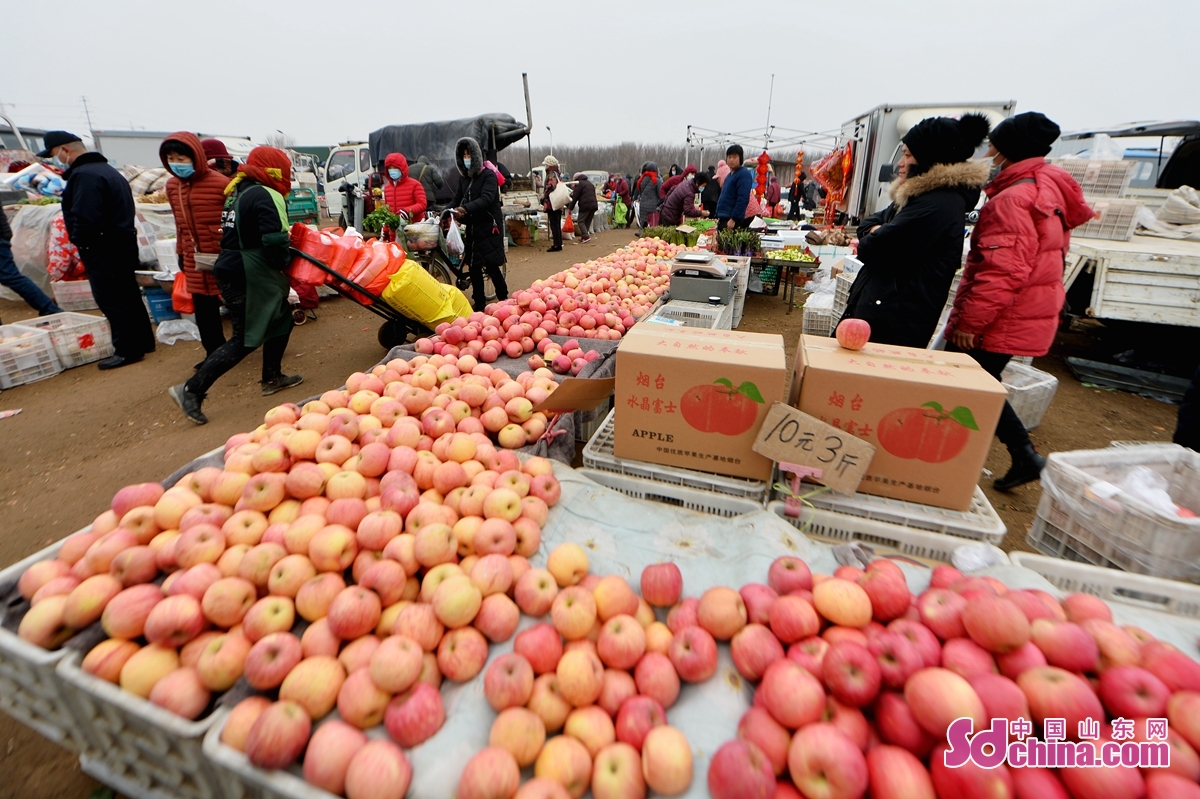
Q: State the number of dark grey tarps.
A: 1